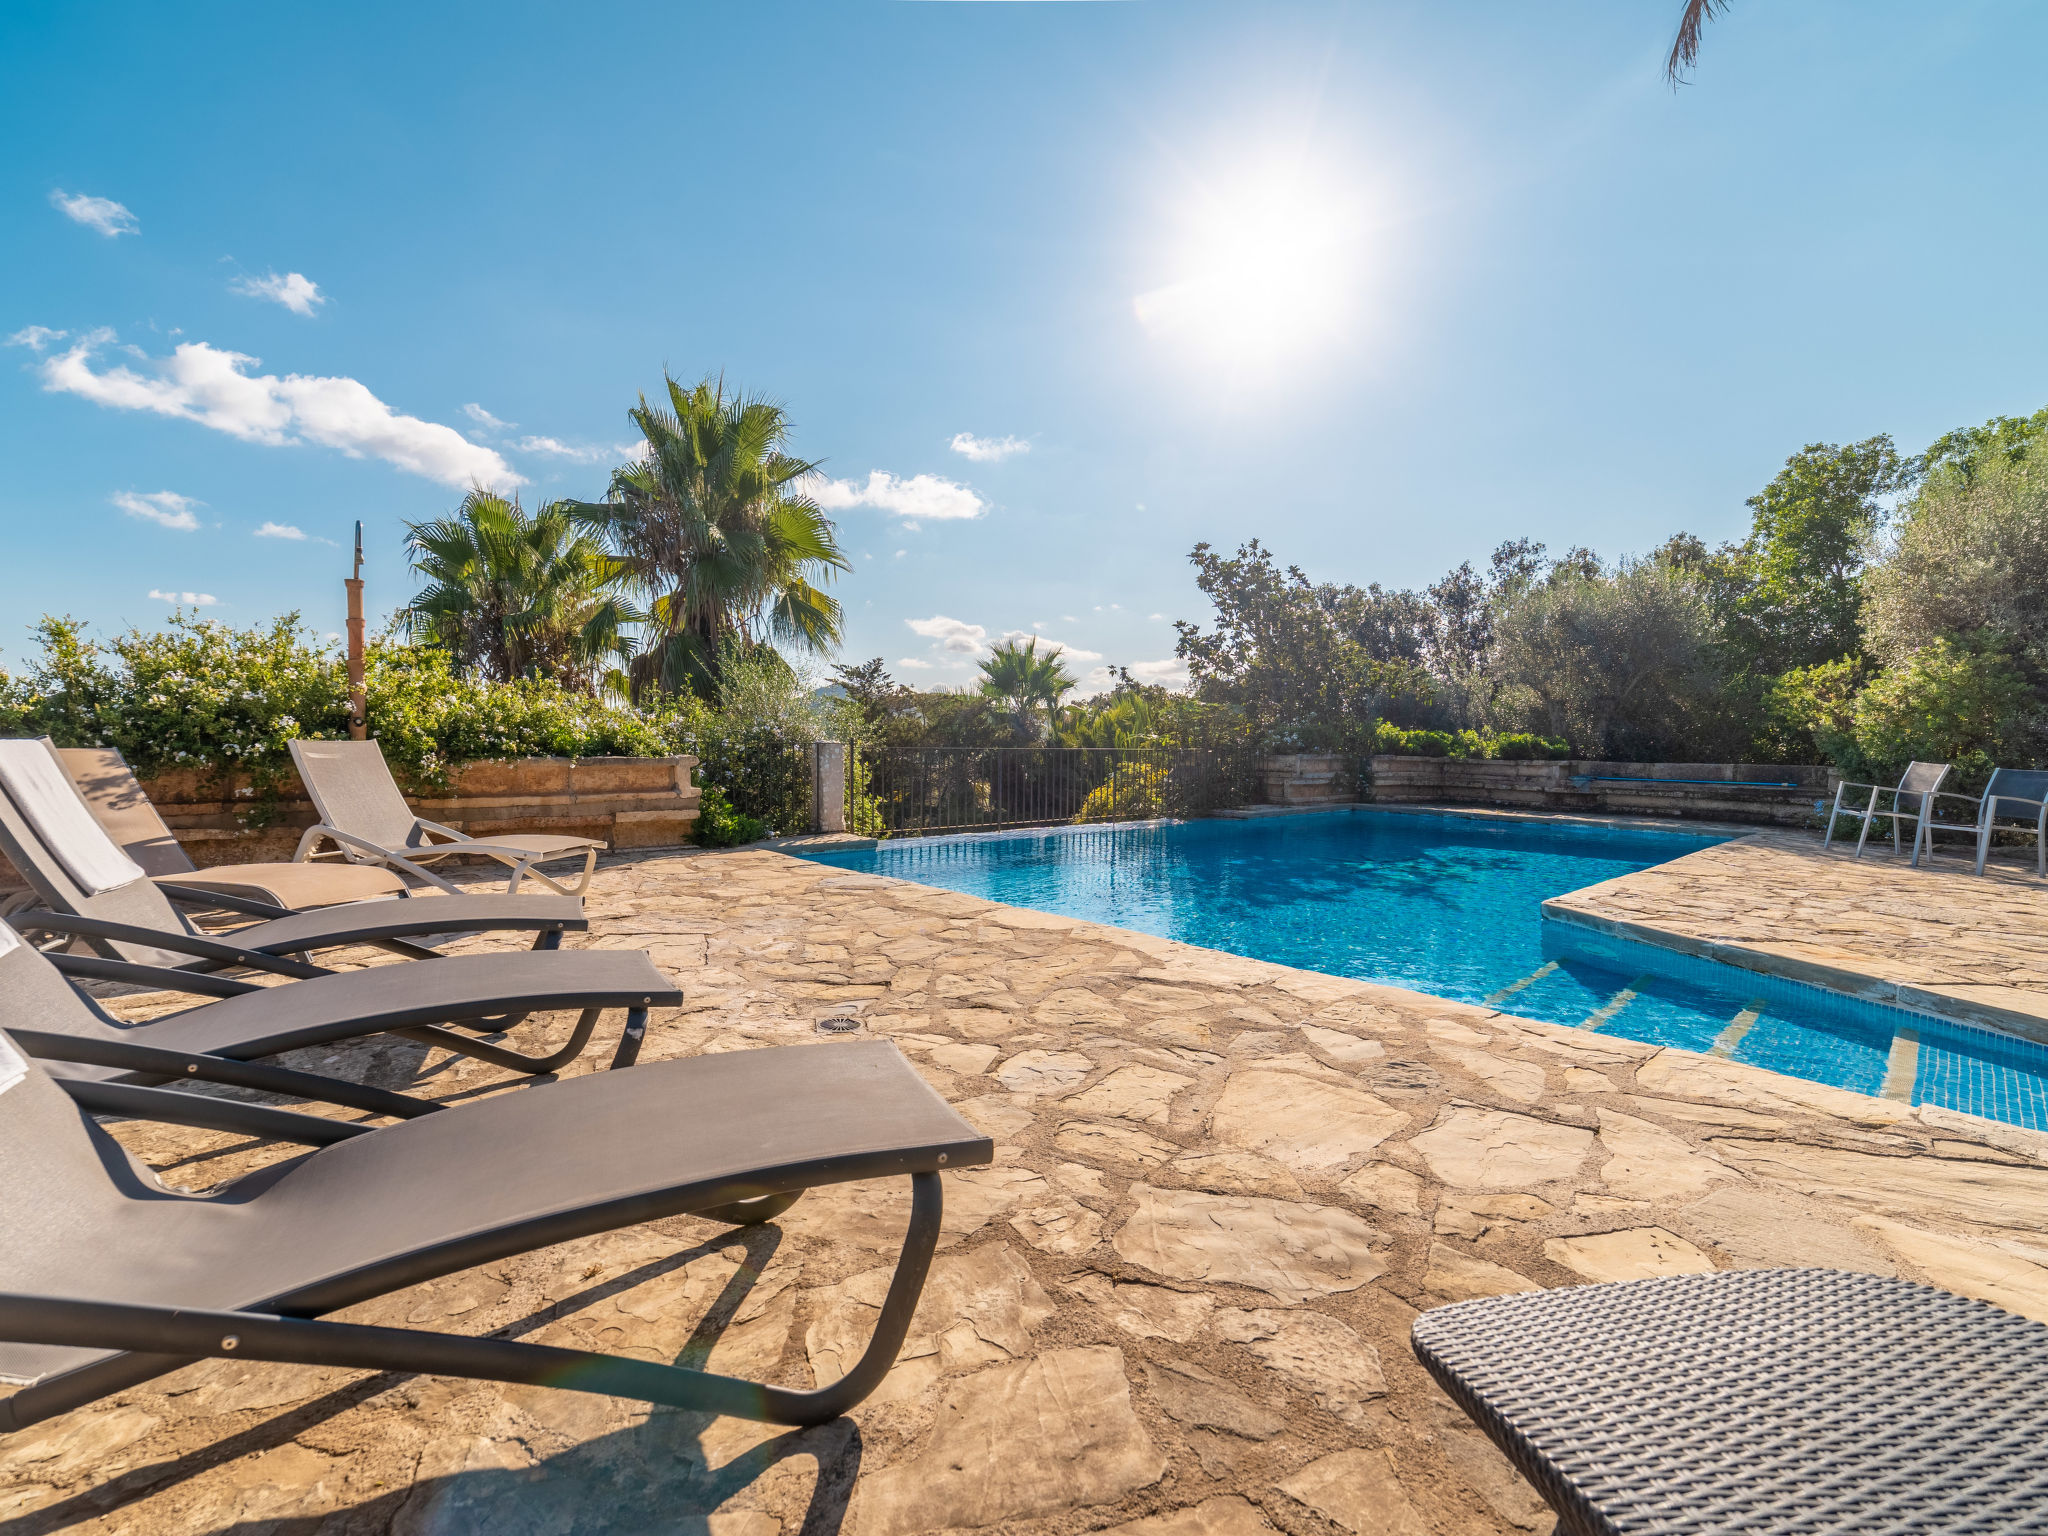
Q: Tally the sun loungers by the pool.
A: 5